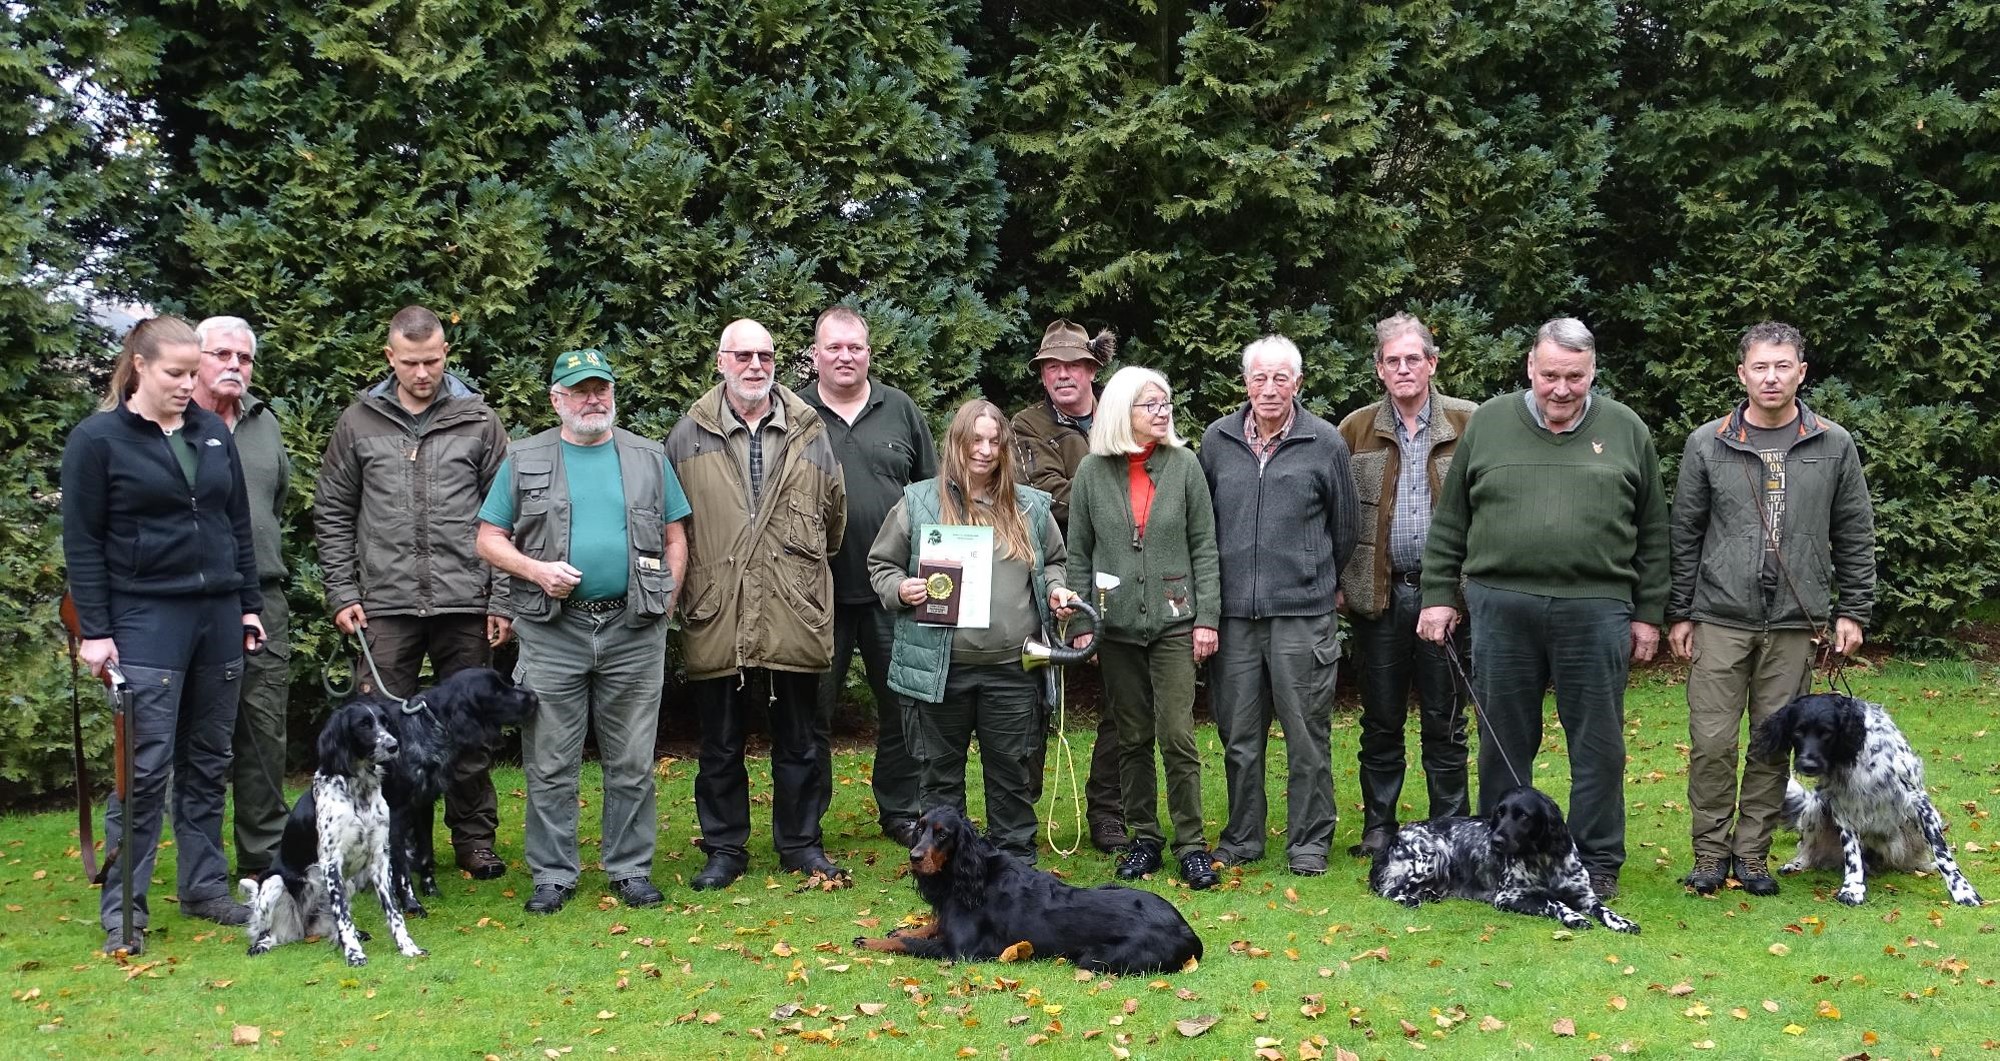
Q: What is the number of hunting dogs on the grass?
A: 5